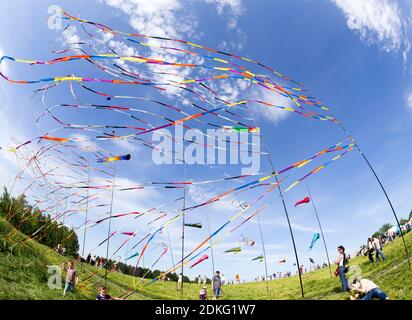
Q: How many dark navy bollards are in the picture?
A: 0